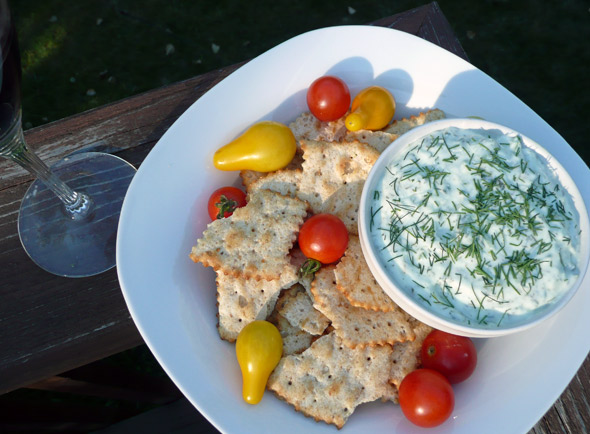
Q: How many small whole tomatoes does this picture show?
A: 8